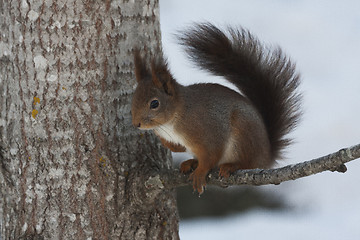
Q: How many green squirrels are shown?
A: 0